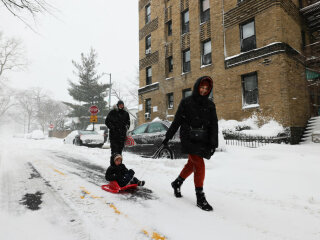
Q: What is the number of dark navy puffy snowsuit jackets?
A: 1